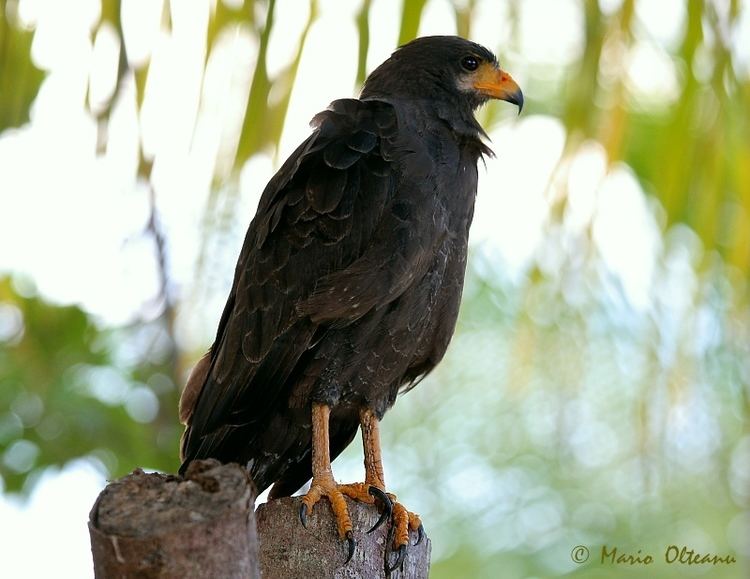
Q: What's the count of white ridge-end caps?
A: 0